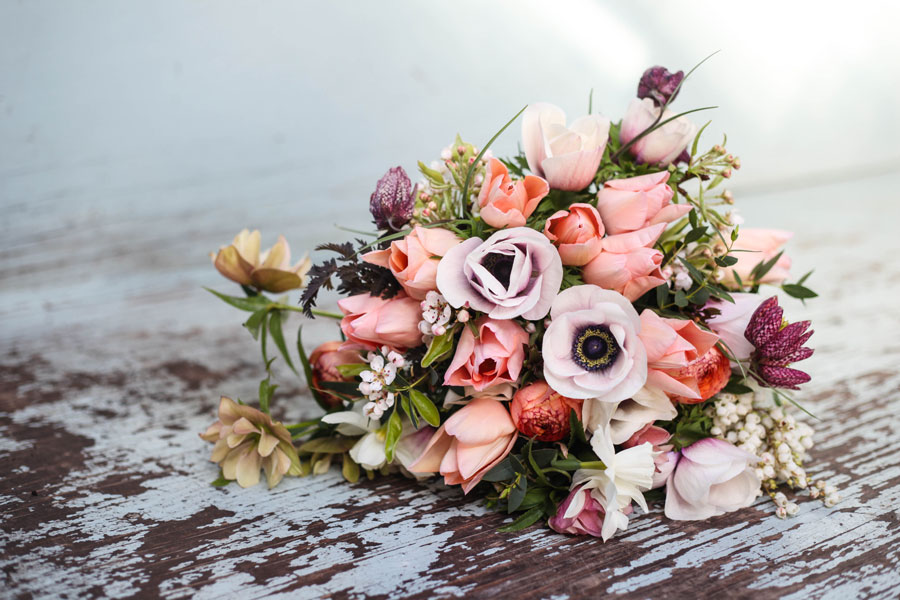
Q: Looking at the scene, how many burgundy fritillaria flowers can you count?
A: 3